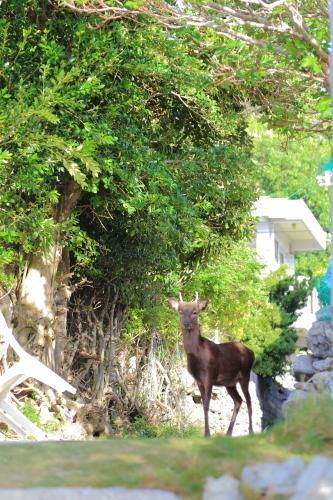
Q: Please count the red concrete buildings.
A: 0